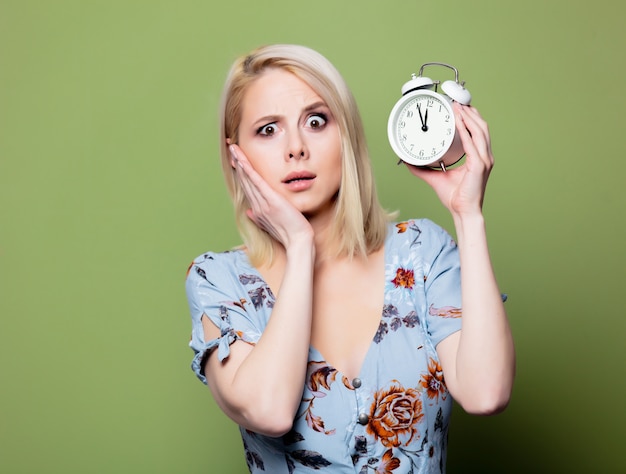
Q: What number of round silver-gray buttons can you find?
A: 2